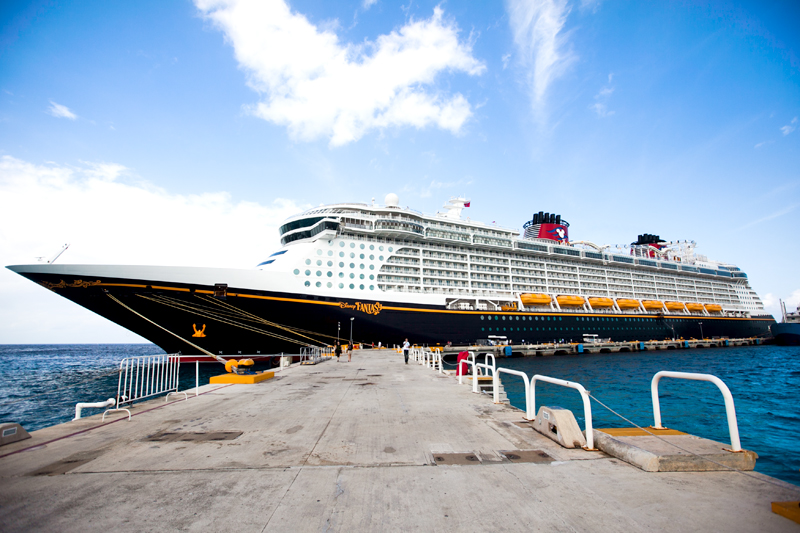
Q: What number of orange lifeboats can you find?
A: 8